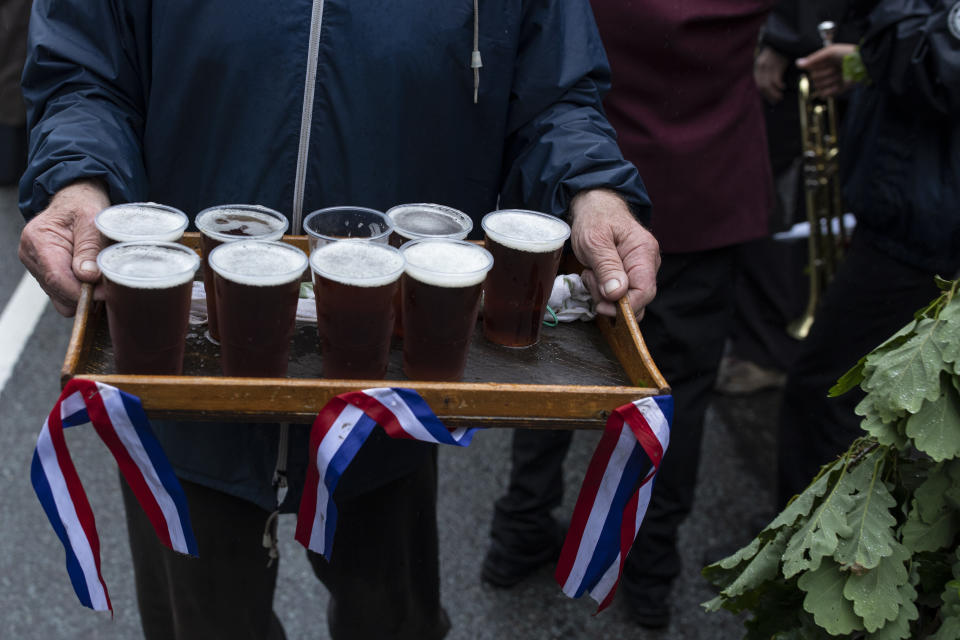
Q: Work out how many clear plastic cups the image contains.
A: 9